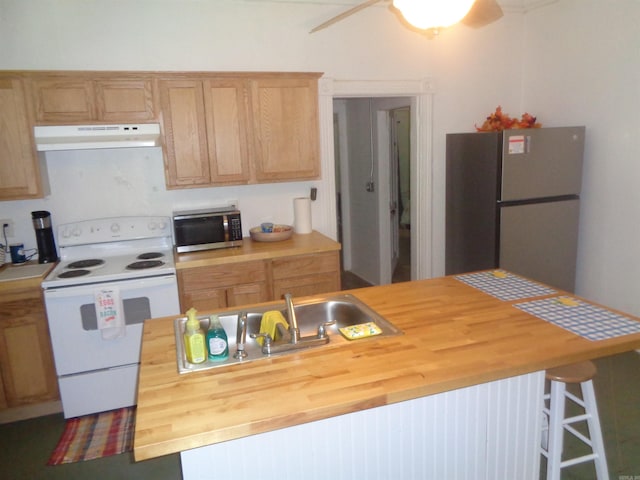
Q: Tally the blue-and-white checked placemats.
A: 2